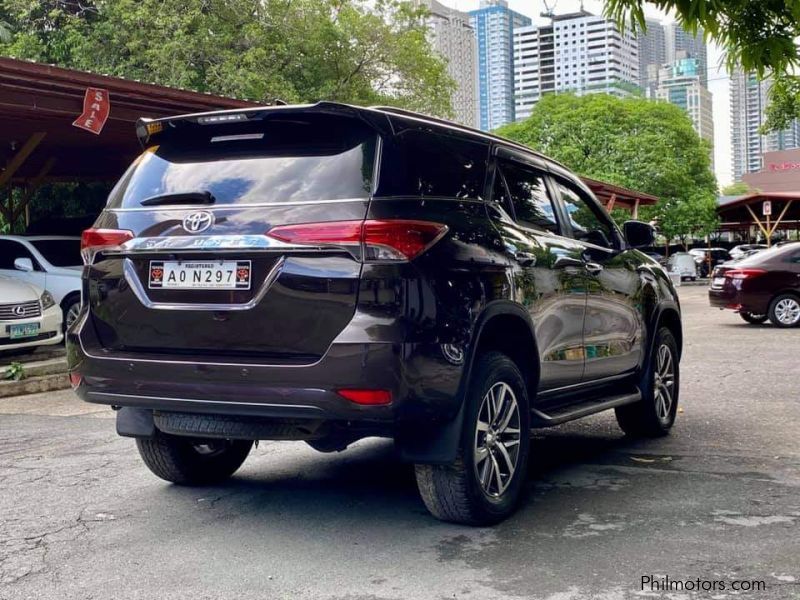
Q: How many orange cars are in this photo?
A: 0